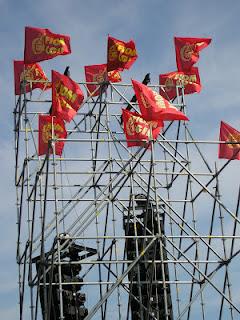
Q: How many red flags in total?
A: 11